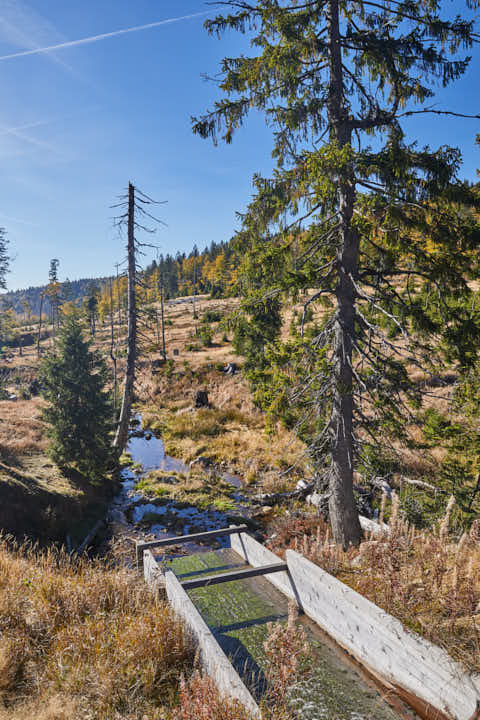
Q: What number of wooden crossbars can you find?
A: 2